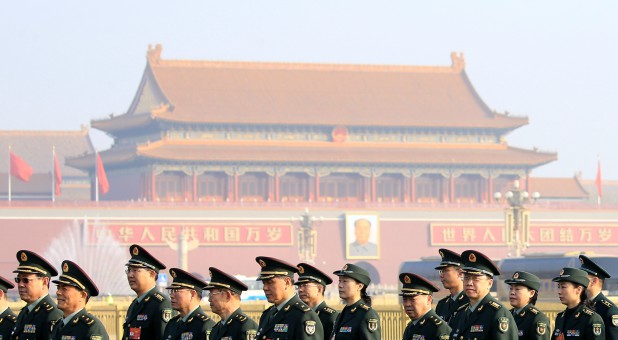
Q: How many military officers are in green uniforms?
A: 15